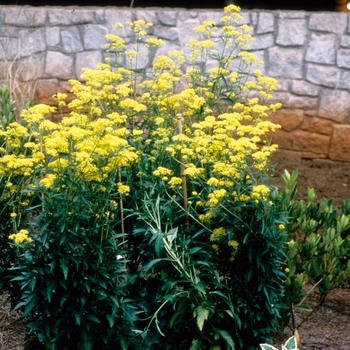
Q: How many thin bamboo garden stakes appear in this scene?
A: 3